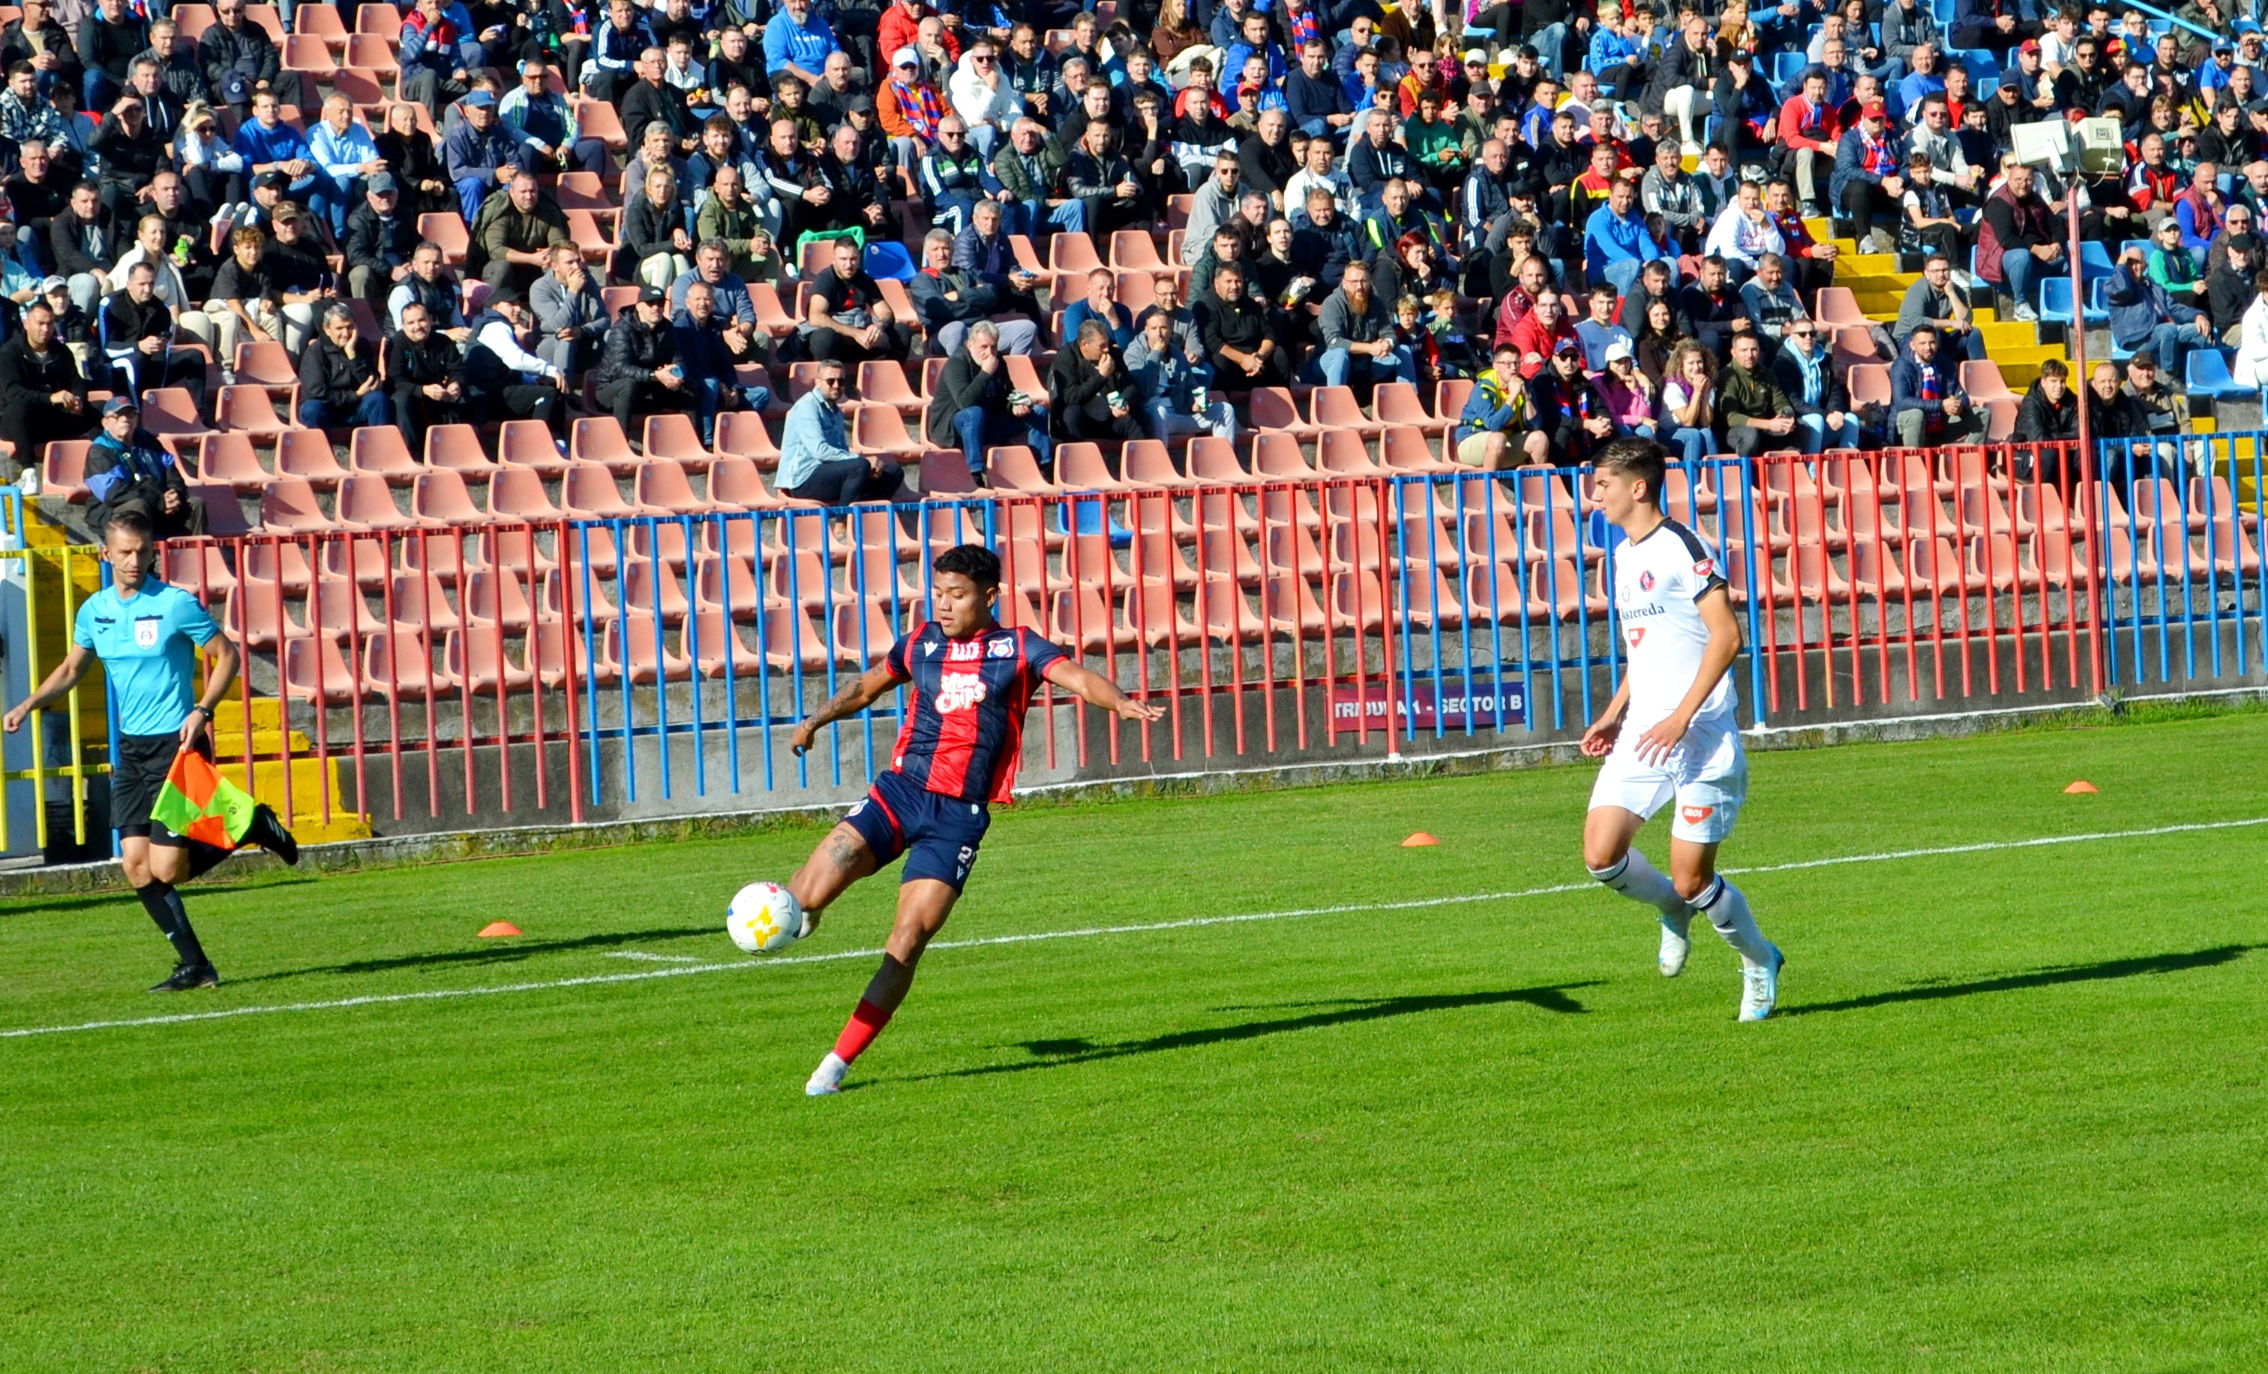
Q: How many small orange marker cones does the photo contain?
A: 3